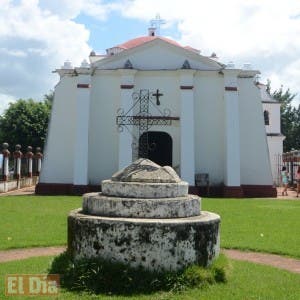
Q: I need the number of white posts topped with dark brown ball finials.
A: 4